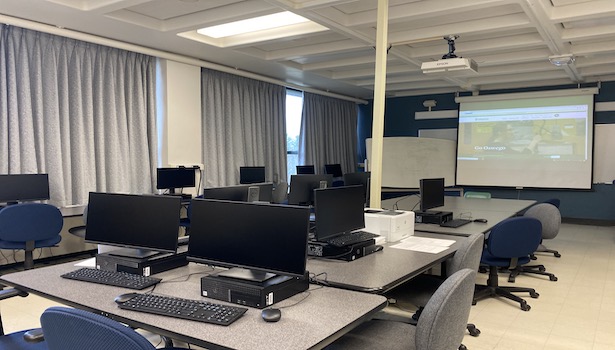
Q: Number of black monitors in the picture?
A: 12